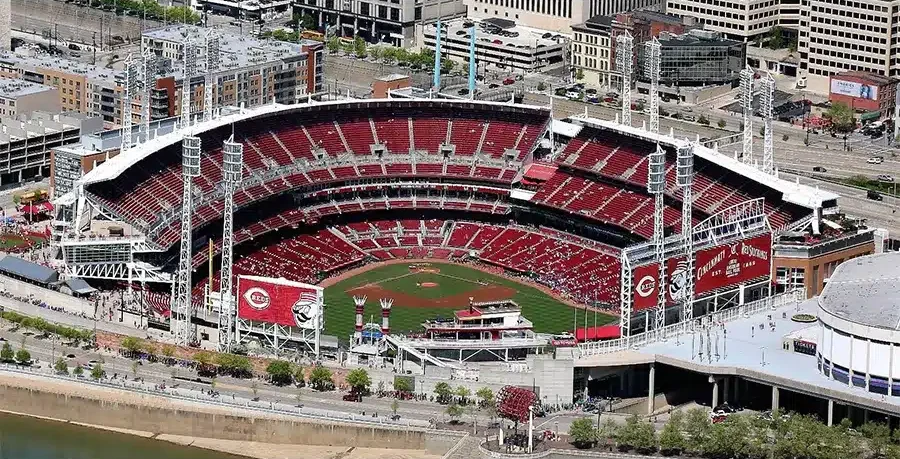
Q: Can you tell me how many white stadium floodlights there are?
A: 12